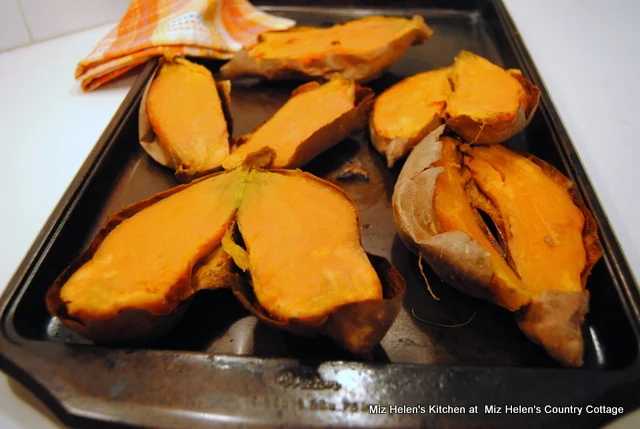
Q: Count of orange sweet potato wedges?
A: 9